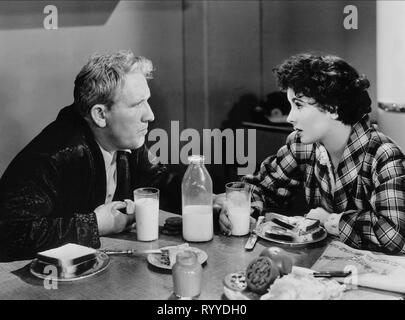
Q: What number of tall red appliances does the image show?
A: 0